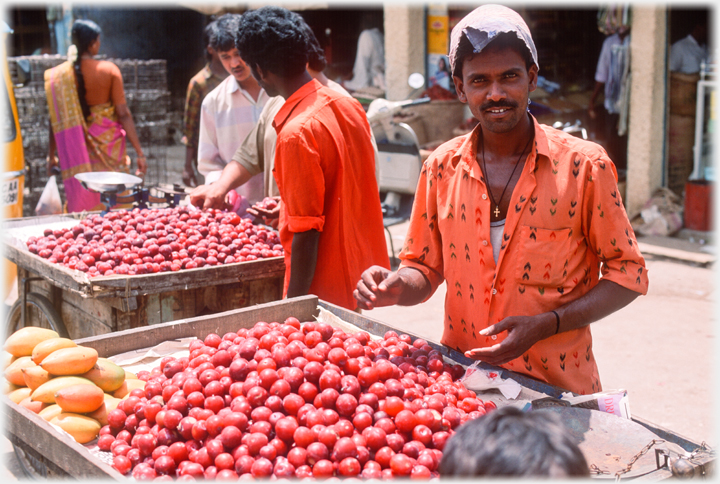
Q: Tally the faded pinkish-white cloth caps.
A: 1